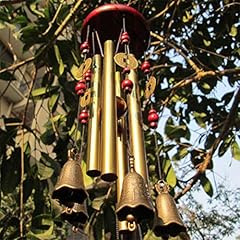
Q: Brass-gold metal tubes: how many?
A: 4